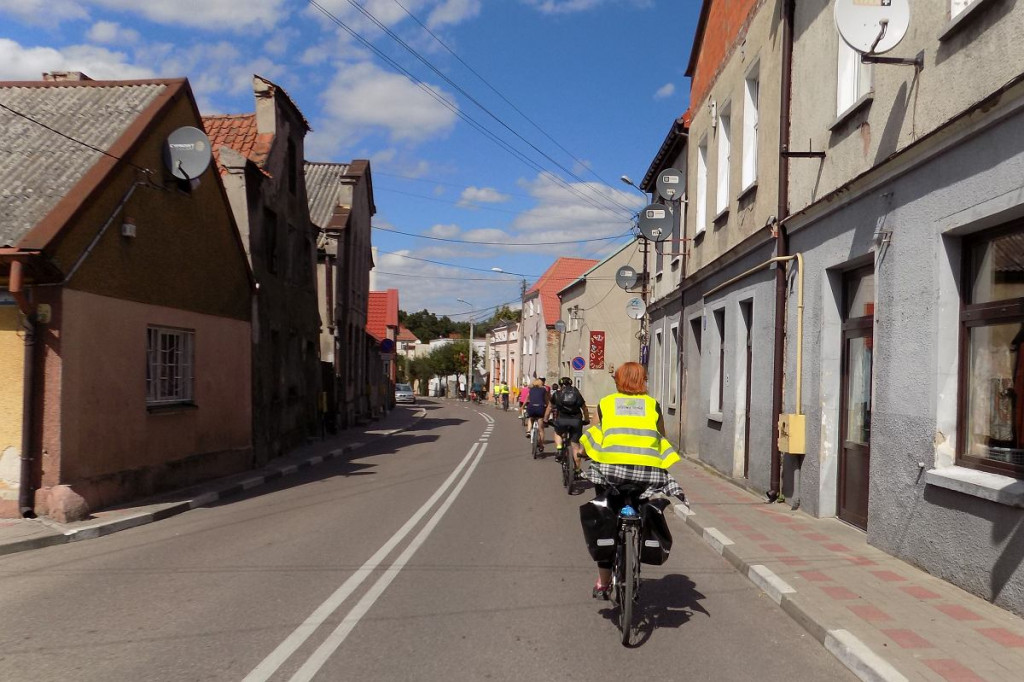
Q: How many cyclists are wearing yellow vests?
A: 3